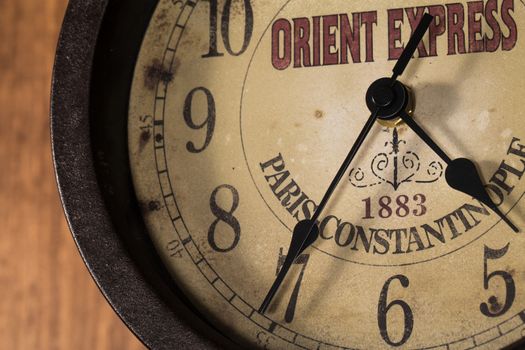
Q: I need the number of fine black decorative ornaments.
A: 1